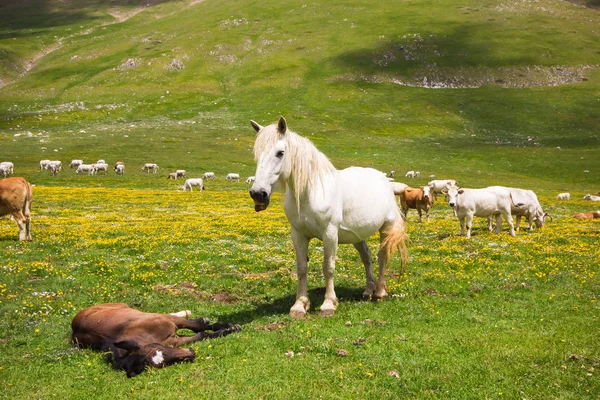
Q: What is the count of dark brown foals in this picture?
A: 1